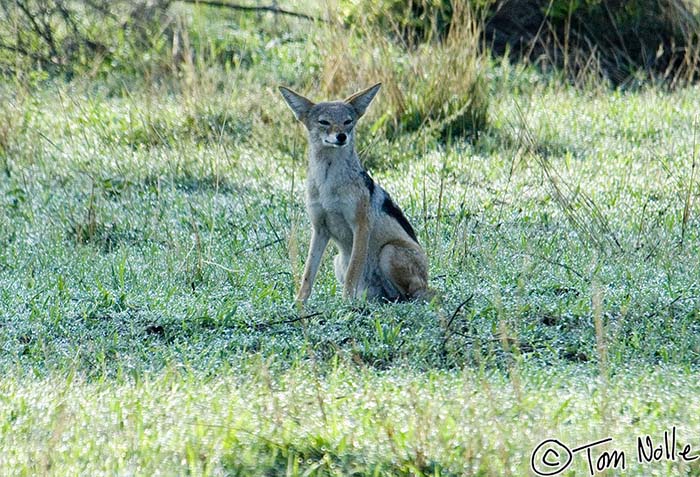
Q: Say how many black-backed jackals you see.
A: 1